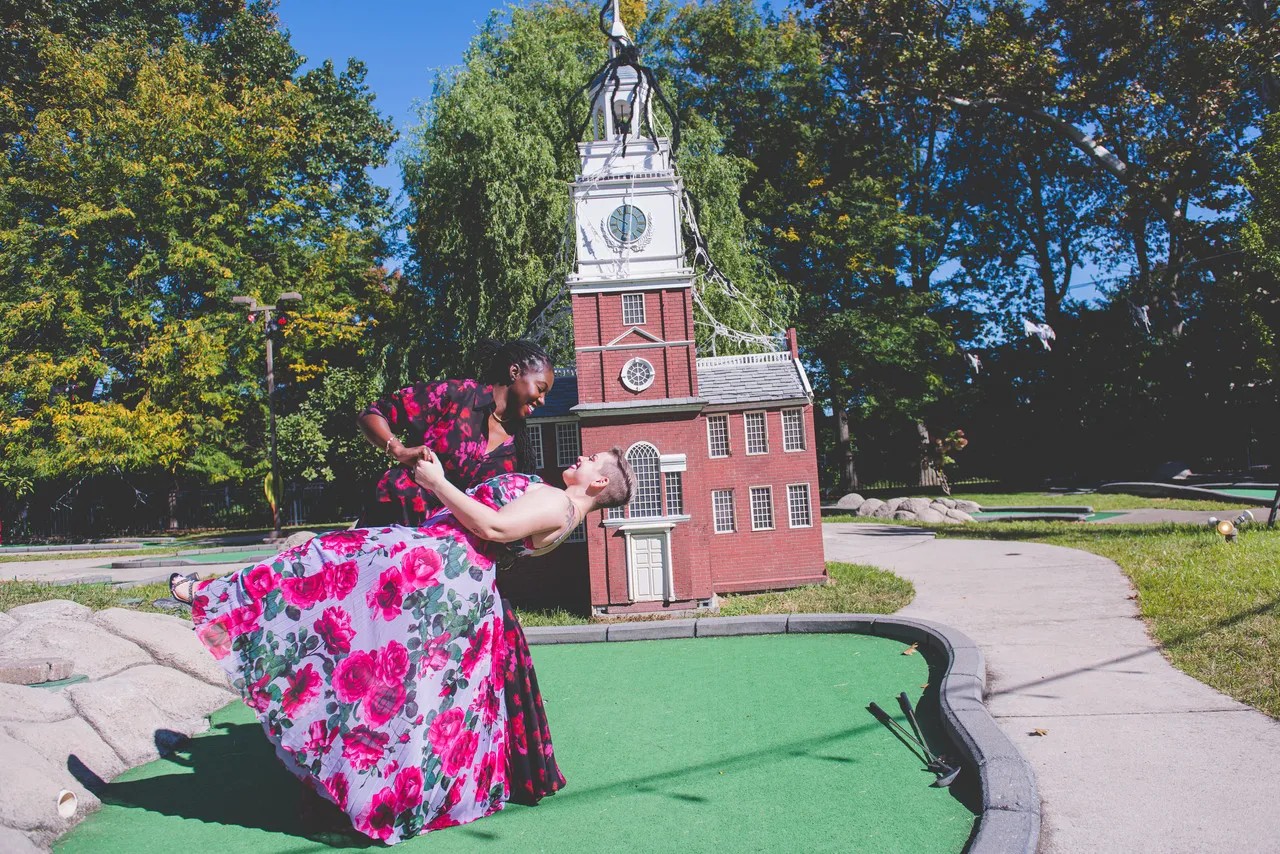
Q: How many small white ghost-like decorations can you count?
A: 3